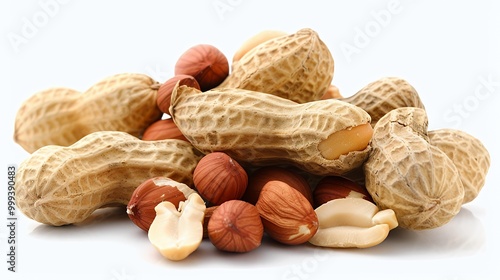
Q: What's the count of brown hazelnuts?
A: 9